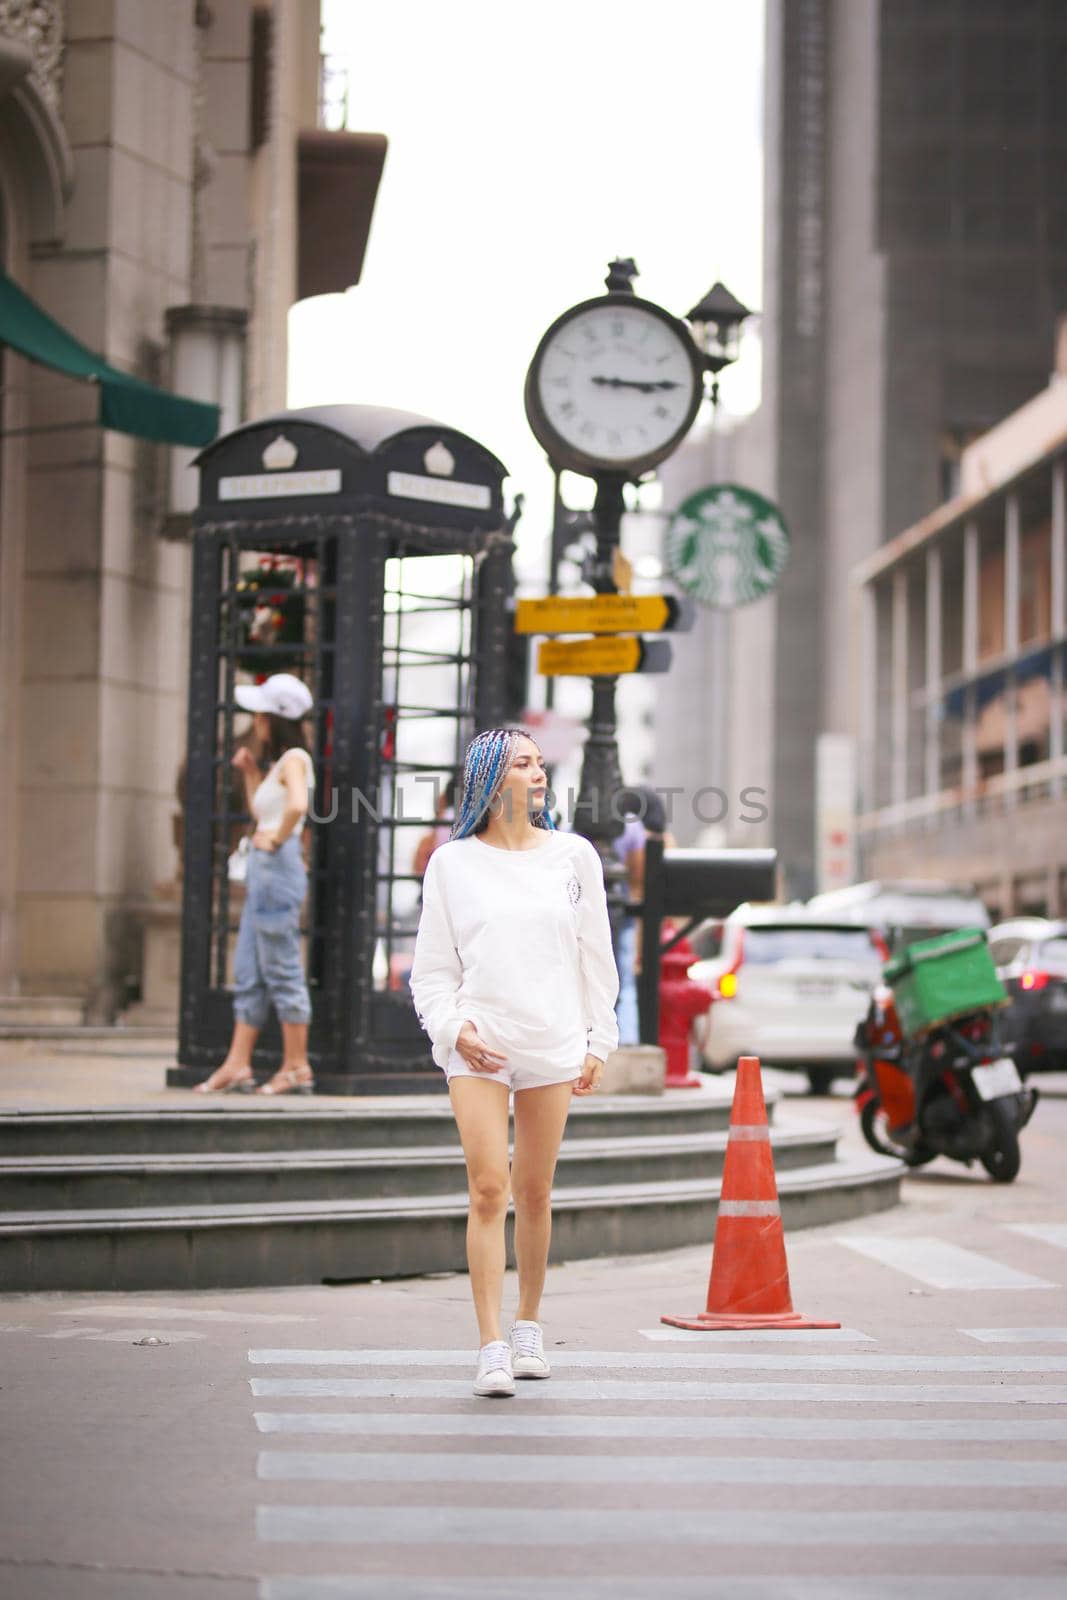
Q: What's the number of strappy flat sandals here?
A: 2